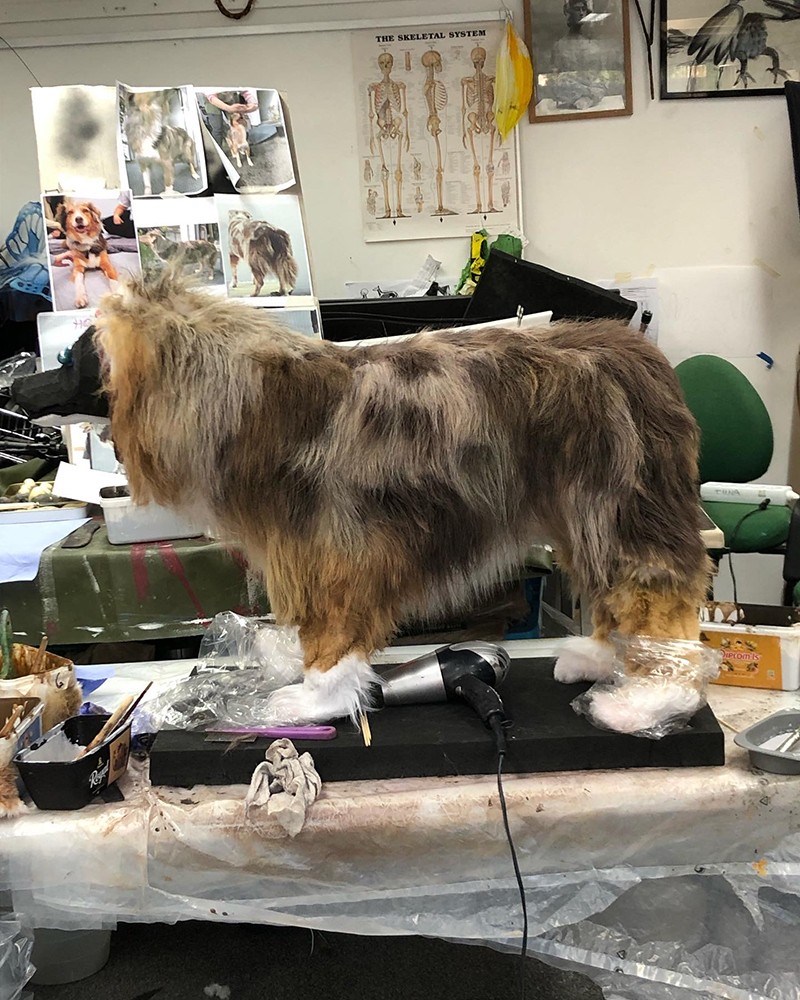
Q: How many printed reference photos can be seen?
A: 5